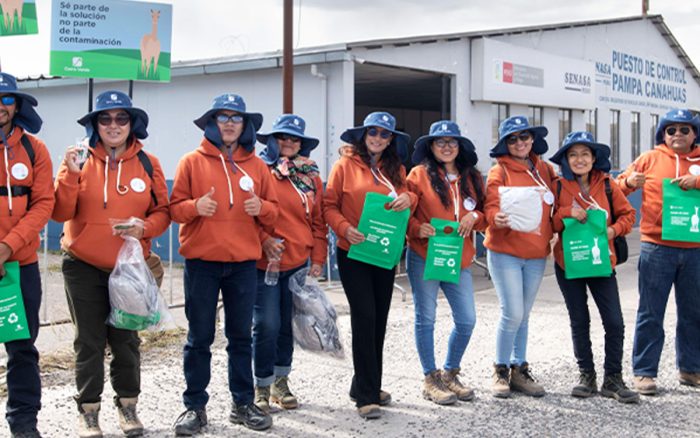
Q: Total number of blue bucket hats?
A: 9